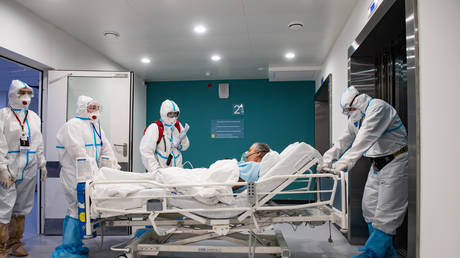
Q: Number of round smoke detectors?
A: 2